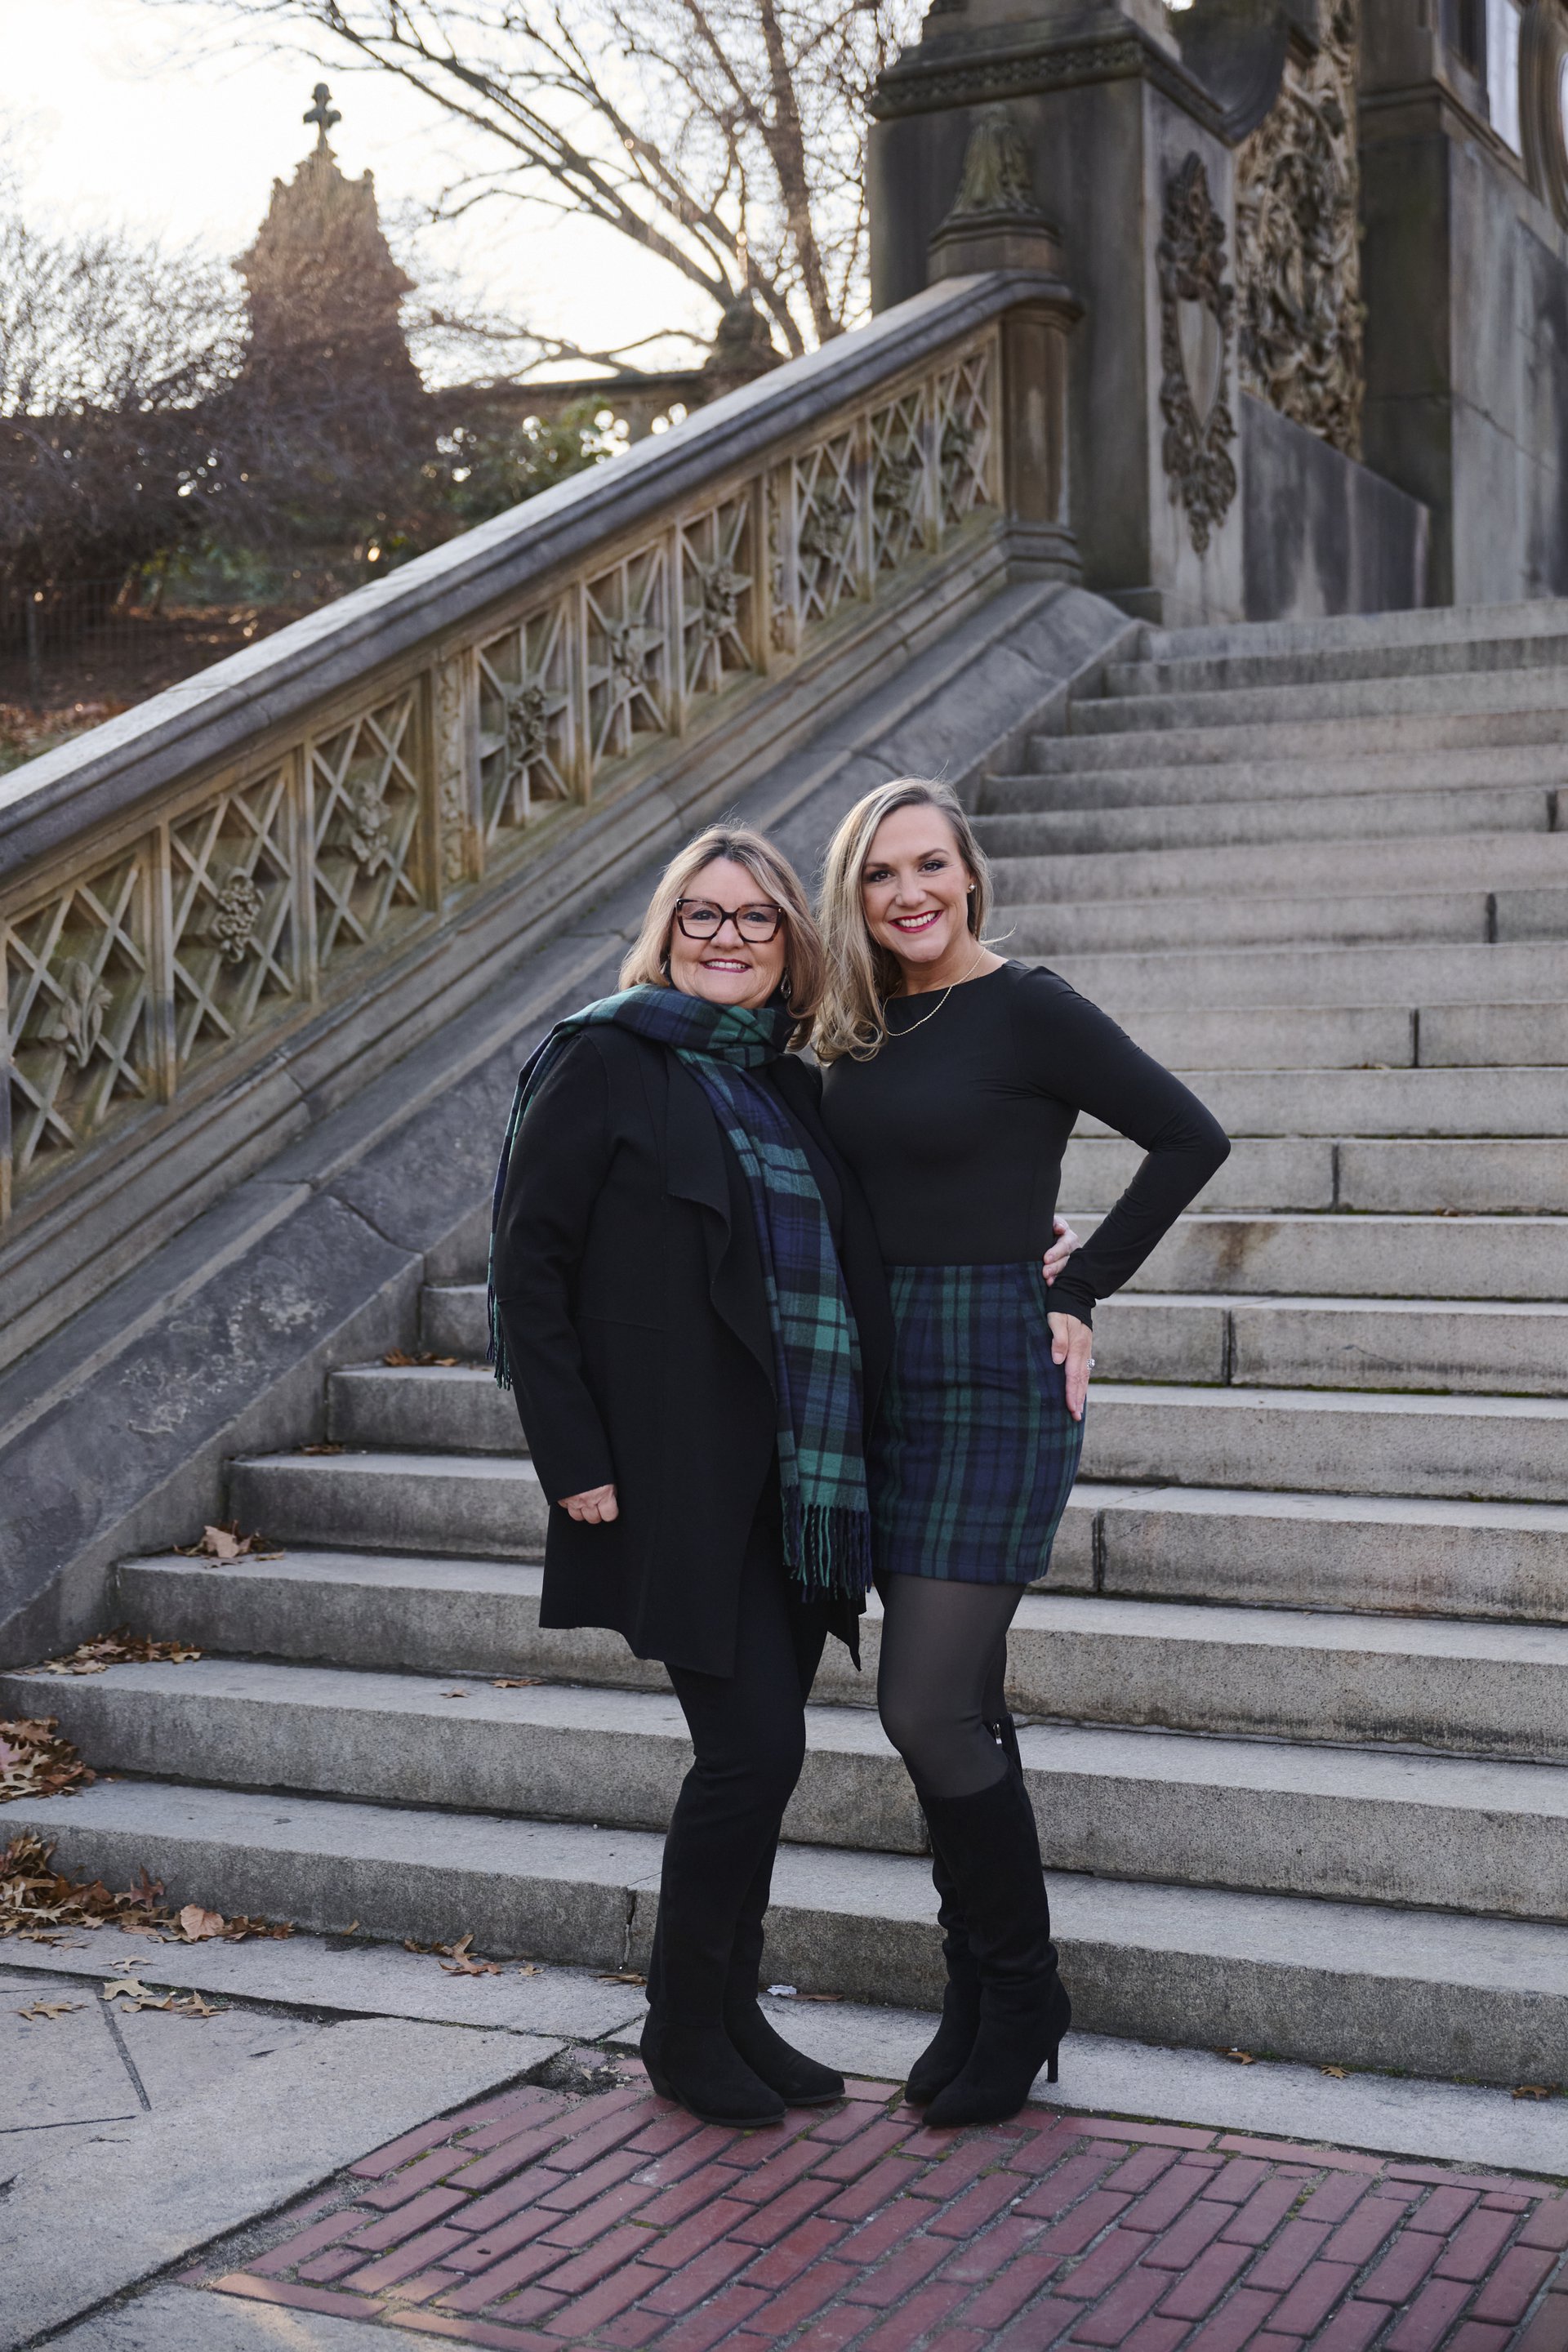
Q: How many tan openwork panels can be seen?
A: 9